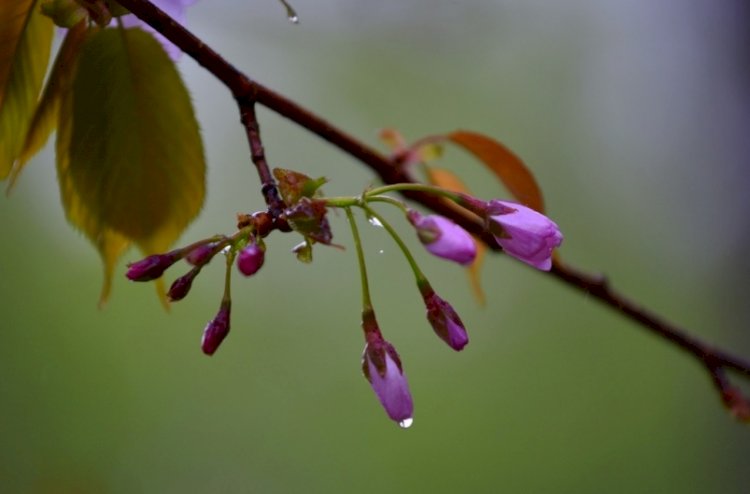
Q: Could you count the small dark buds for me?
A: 5